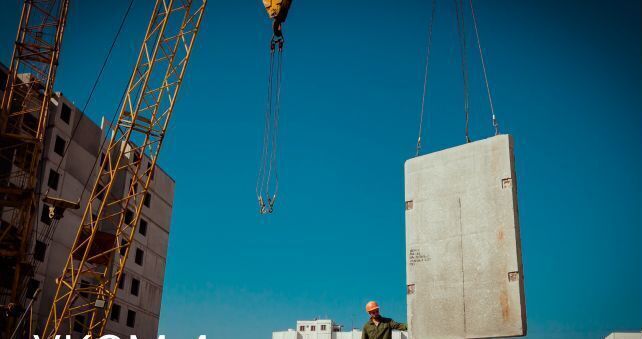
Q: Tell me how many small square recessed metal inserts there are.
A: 4